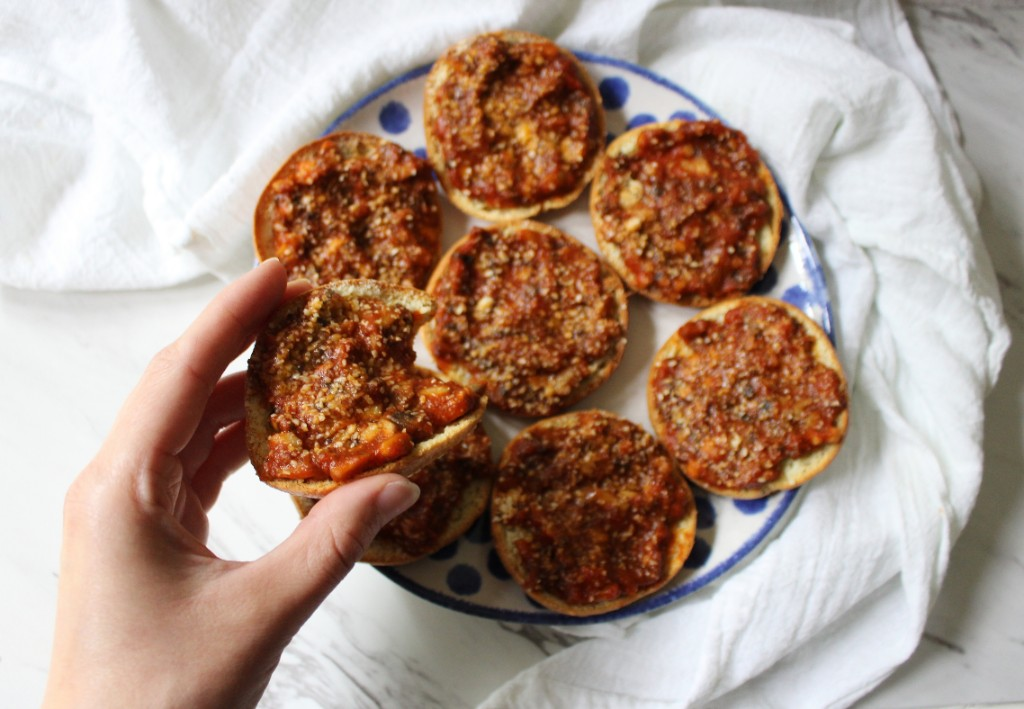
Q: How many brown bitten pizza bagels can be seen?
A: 1